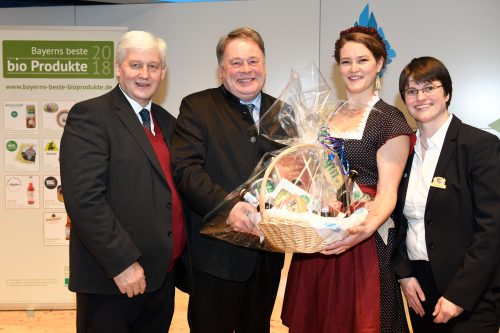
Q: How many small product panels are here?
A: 7